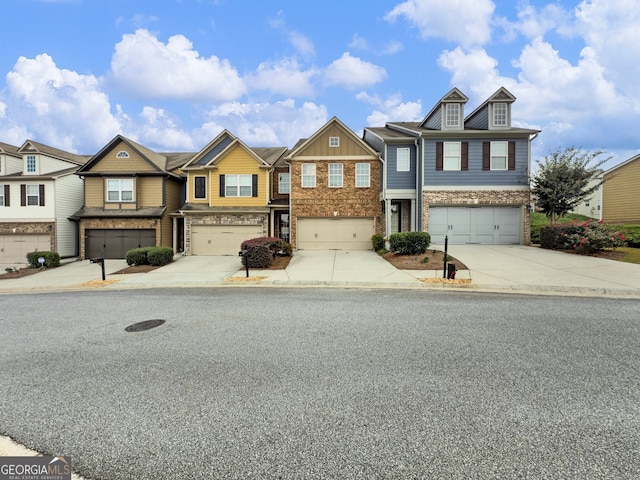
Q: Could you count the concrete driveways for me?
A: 5